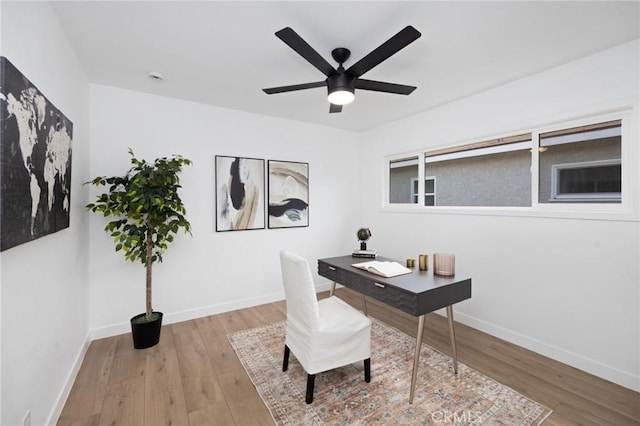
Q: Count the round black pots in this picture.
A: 1